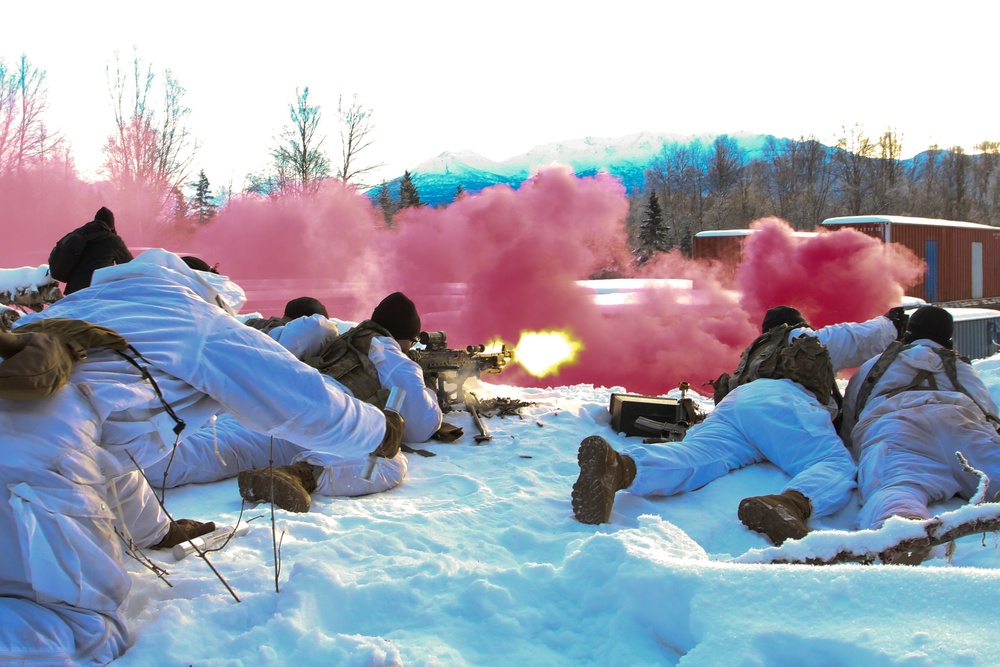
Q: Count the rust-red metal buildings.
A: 2